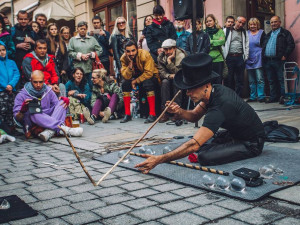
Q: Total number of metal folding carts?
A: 1